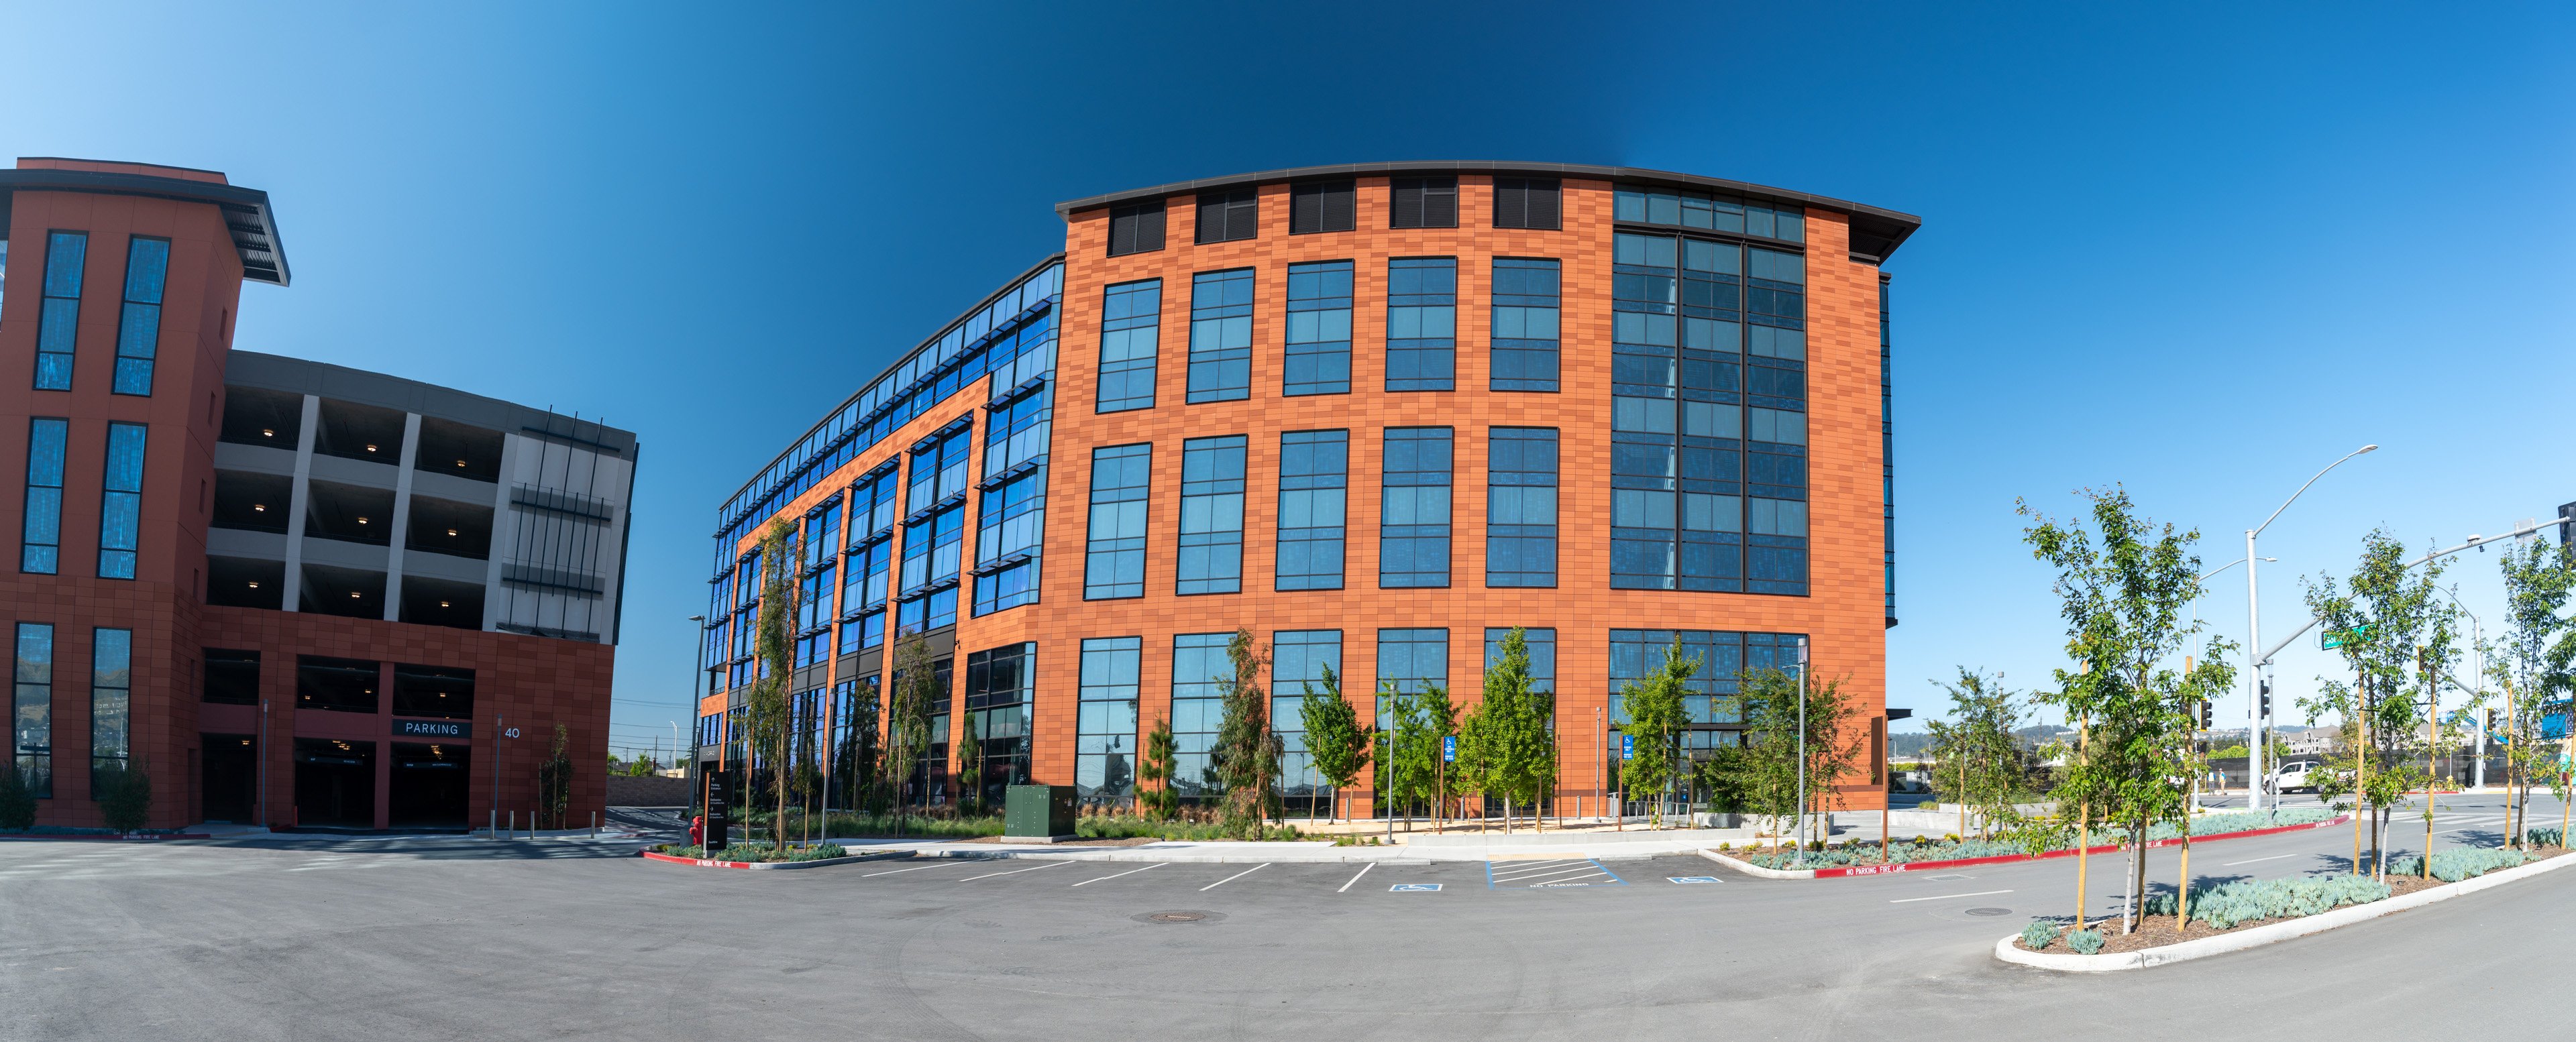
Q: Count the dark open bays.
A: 15